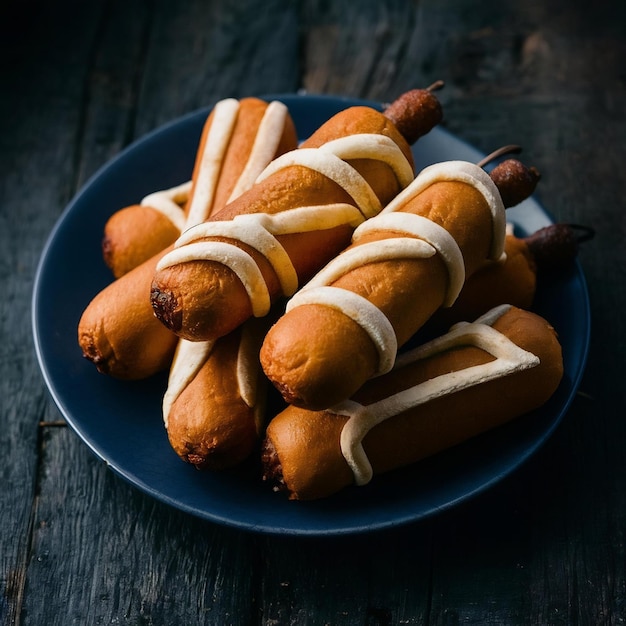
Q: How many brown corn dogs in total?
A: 8